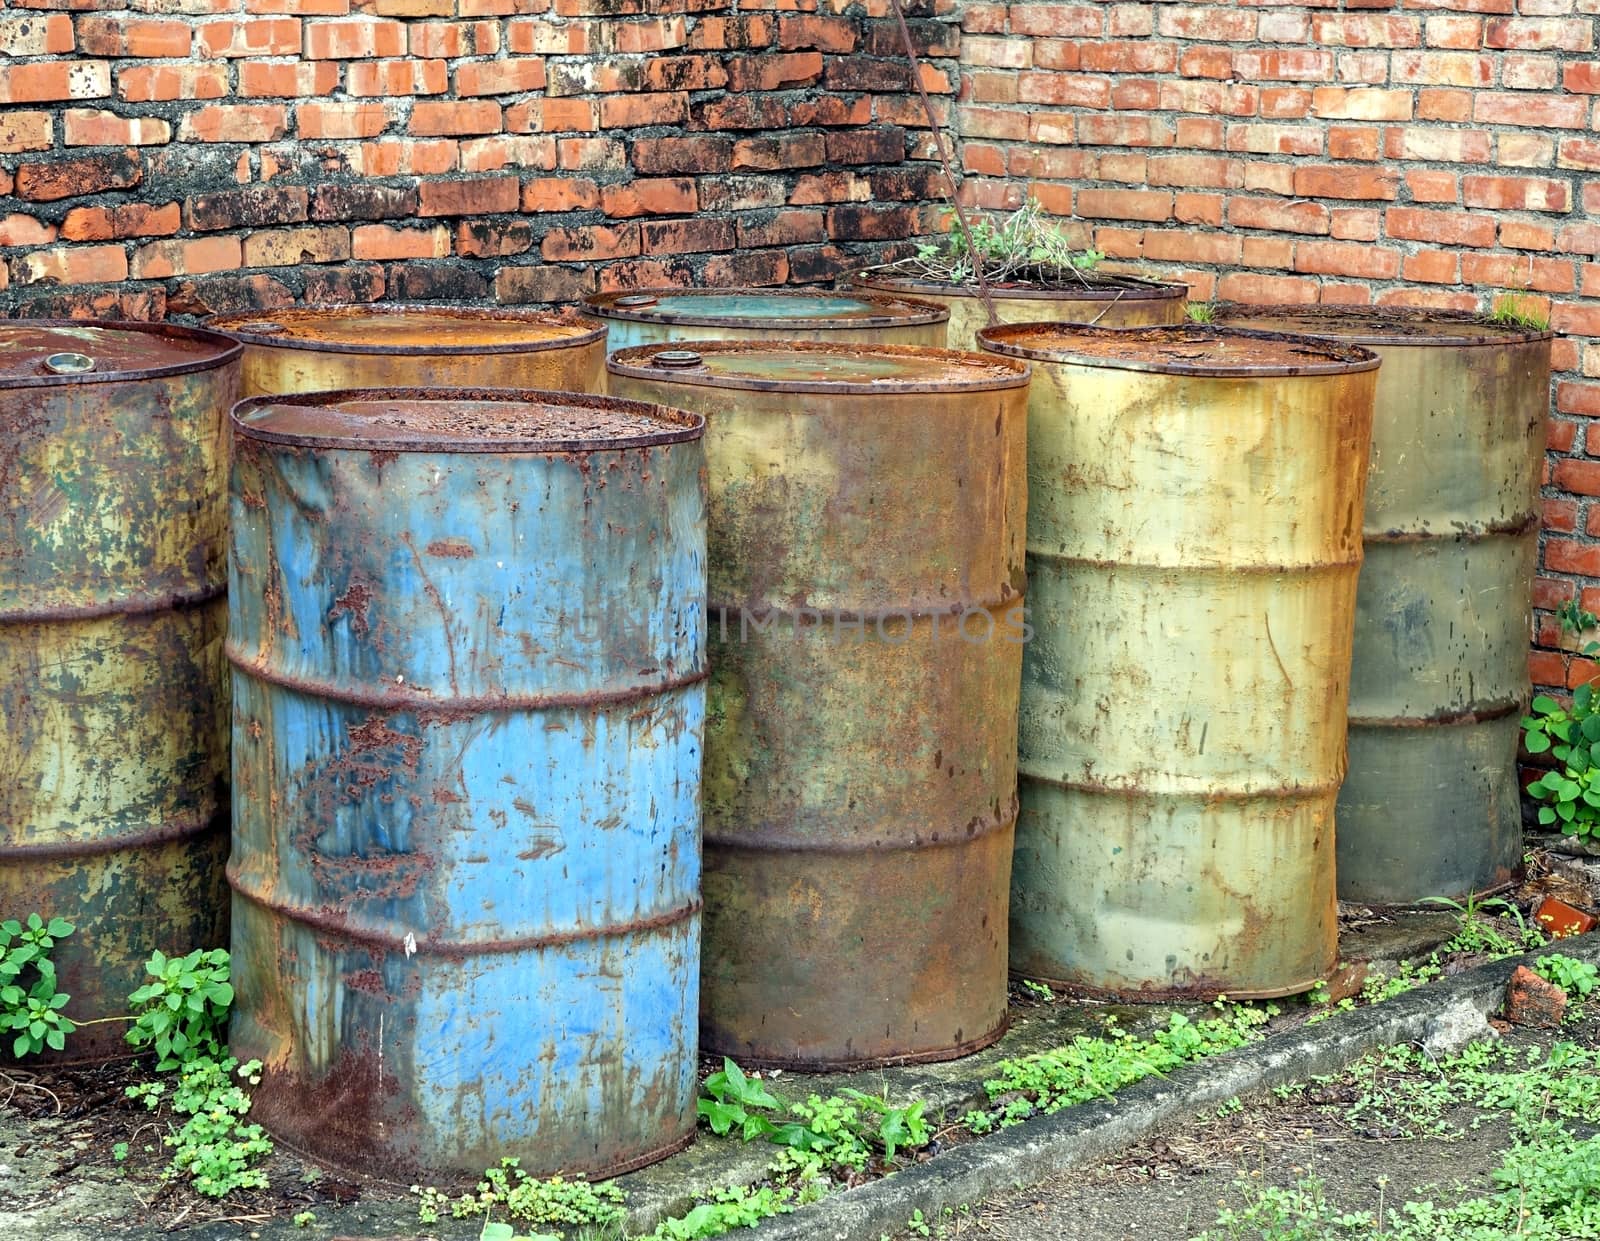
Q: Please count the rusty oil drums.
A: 8